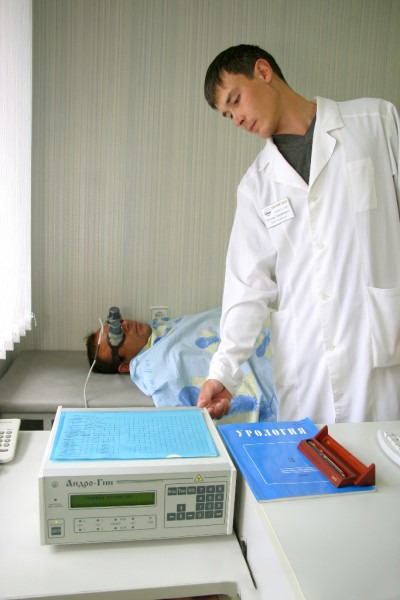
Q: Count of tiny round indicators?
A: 11